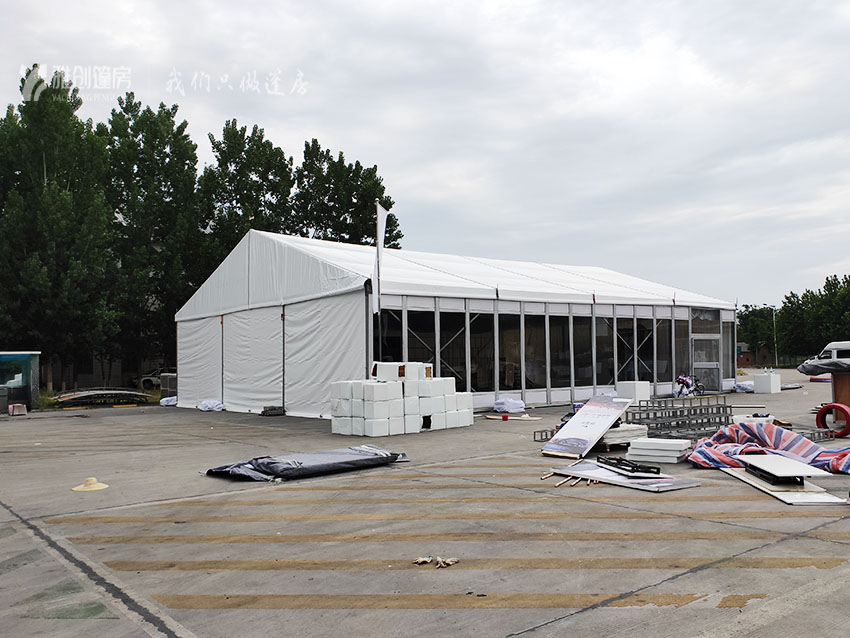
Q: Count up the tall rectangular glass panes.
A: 14